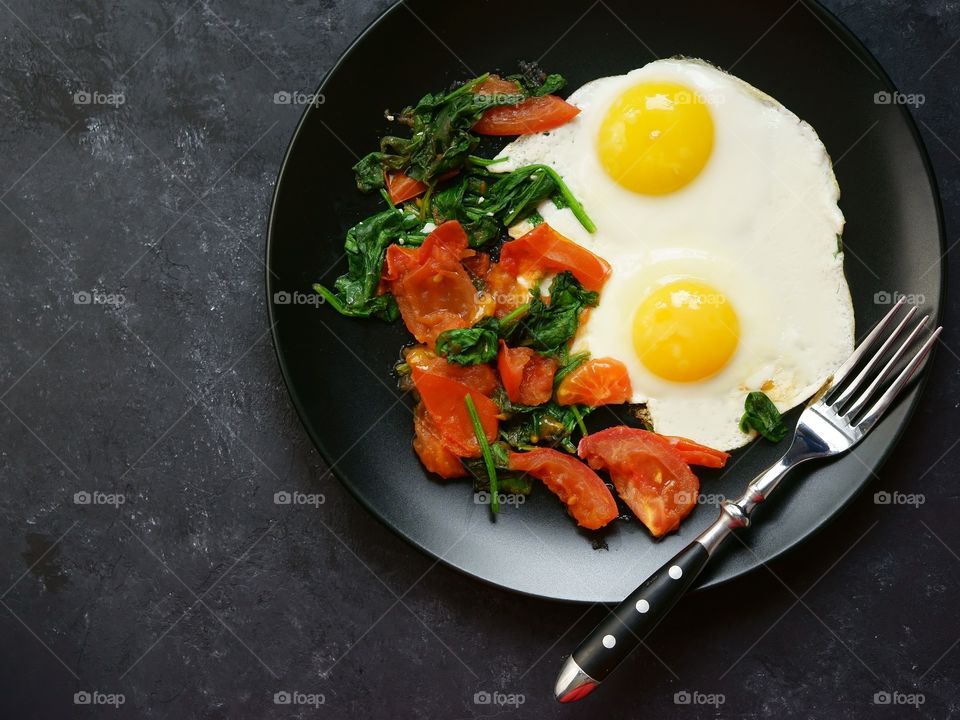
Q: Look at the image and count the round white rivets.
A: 3